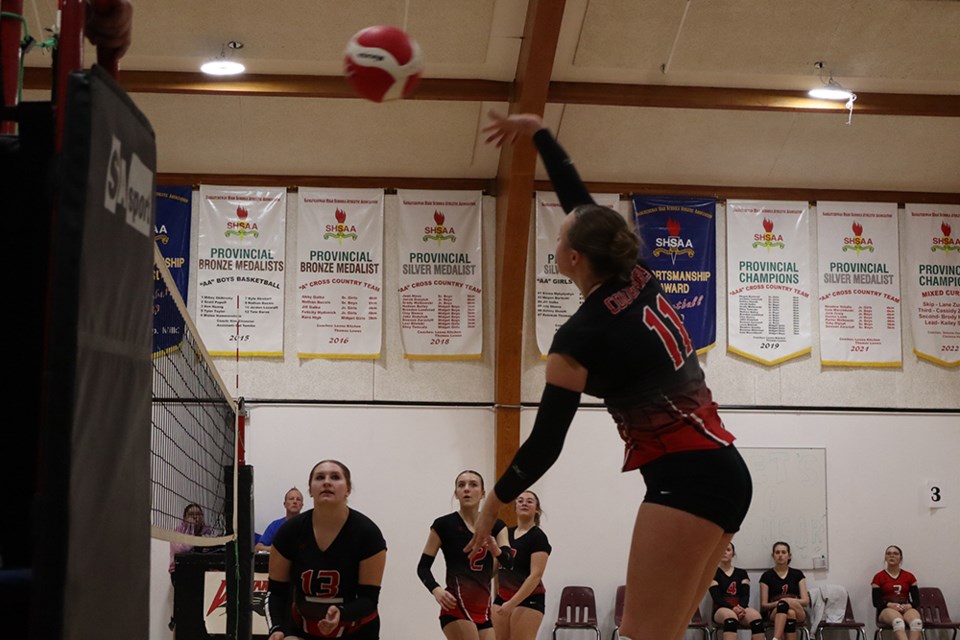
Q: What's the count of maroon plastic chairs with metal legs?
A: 8